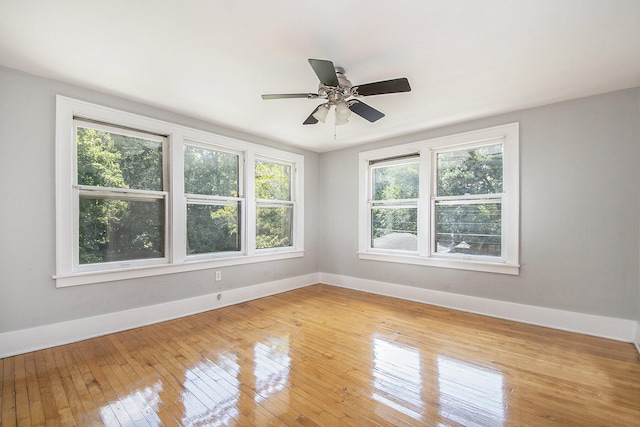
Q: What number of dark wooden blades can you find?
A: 5